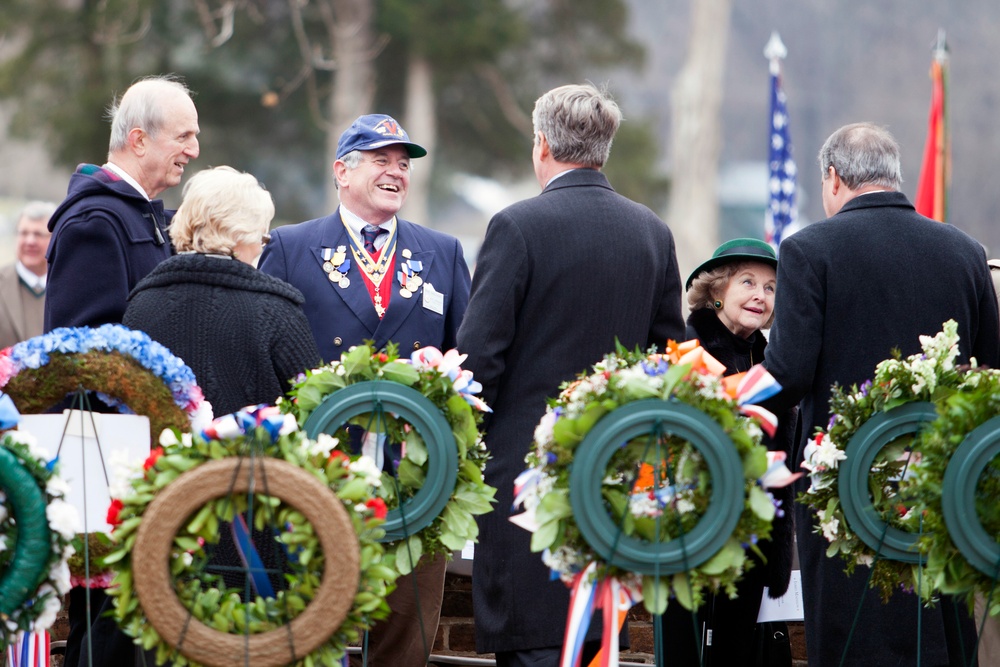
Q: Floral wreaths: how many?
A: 7